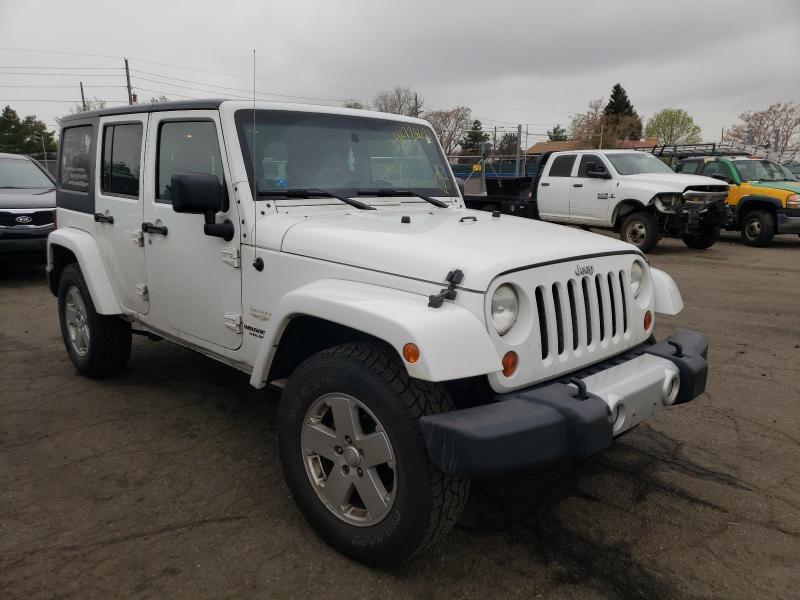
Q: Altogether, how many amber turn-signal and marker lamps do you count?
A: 3